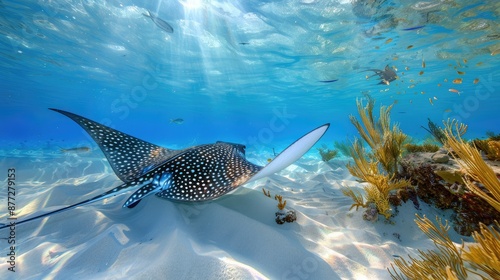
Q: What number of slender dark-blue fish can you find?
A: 2